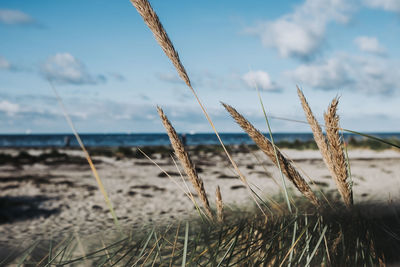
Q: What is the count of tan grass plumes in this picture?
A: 6